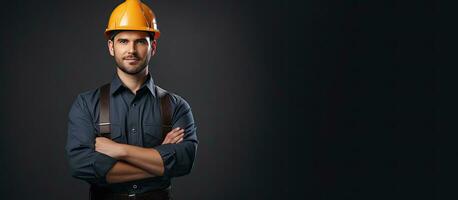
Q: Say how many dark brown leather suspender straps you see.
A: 2